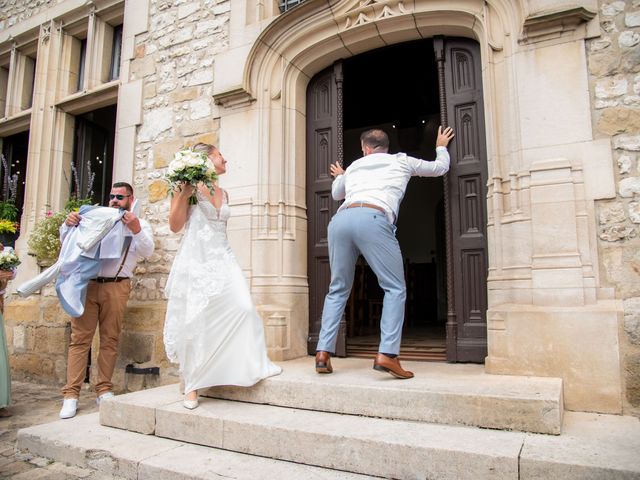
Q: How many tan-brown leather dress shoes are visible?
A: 2